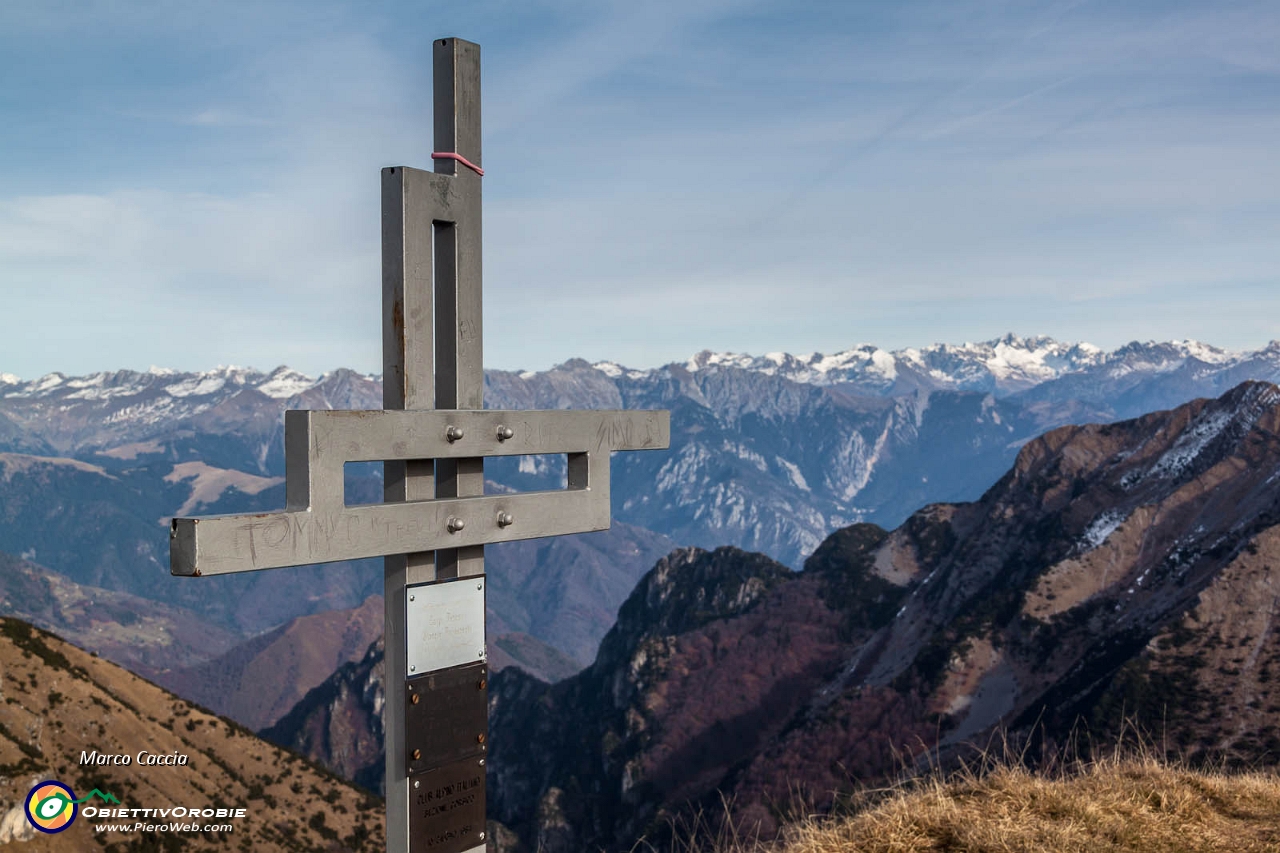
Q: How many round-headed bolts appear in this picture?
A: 4